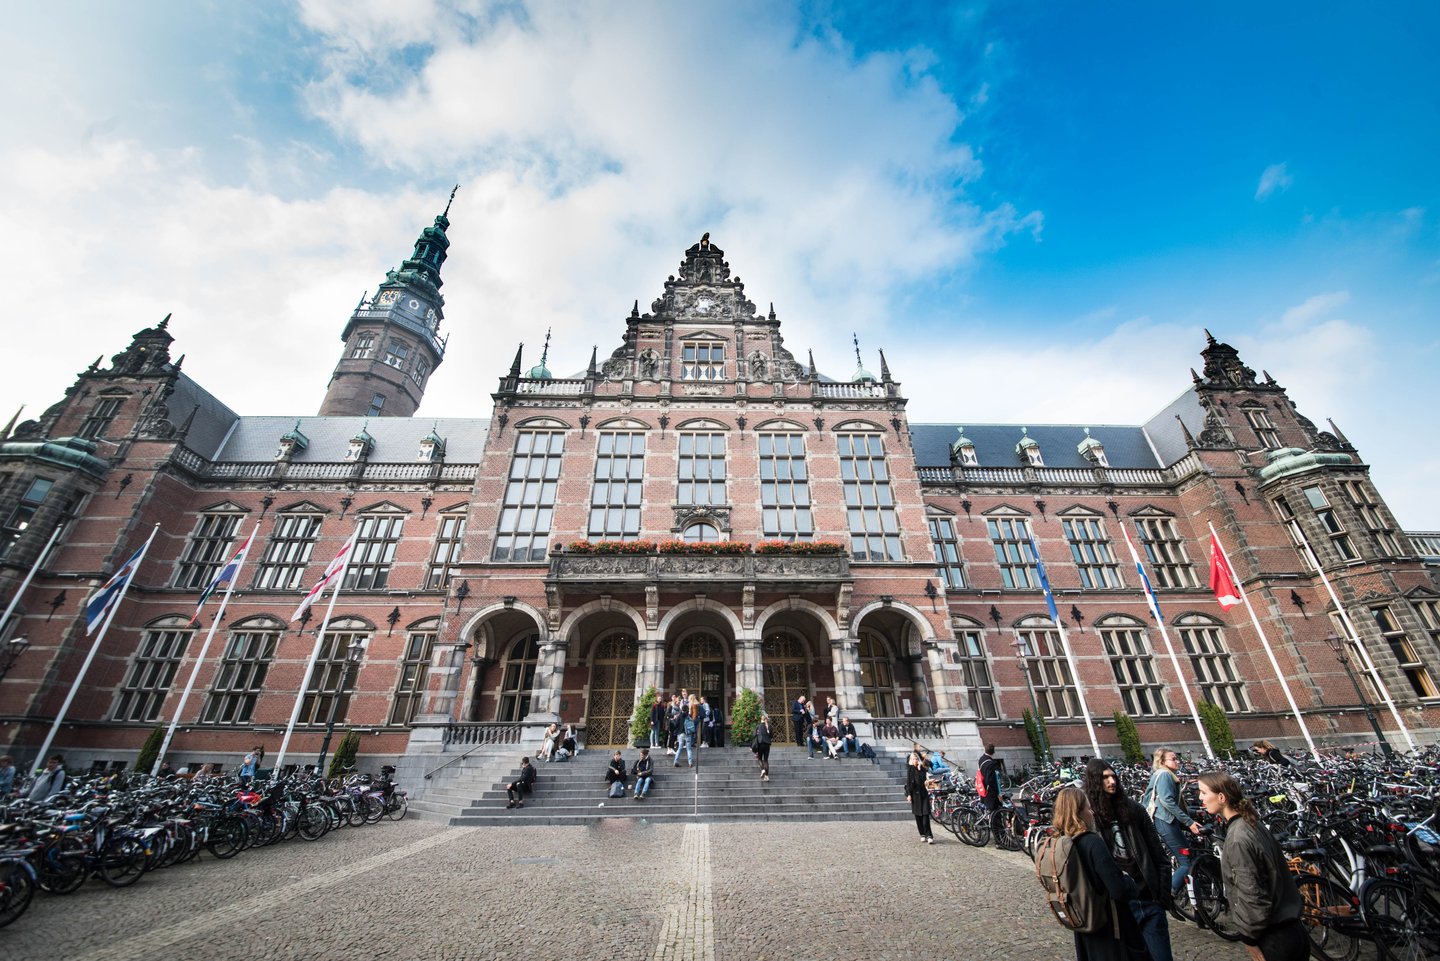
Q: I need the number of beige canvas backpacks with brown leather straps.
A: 1